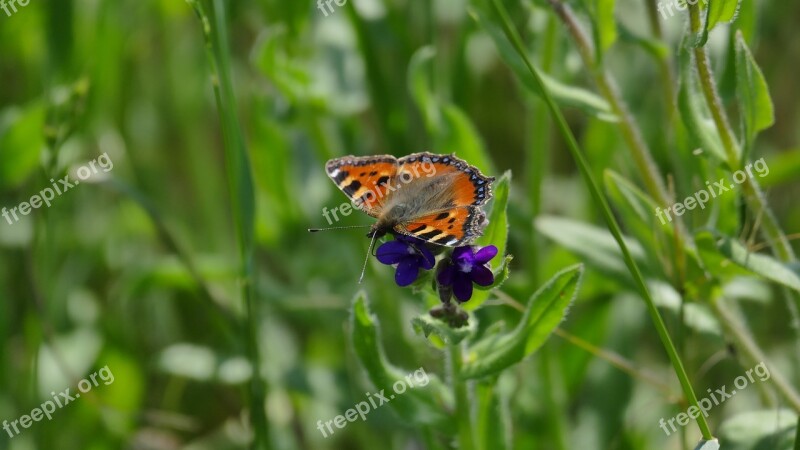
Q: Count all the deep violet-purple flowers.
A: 2